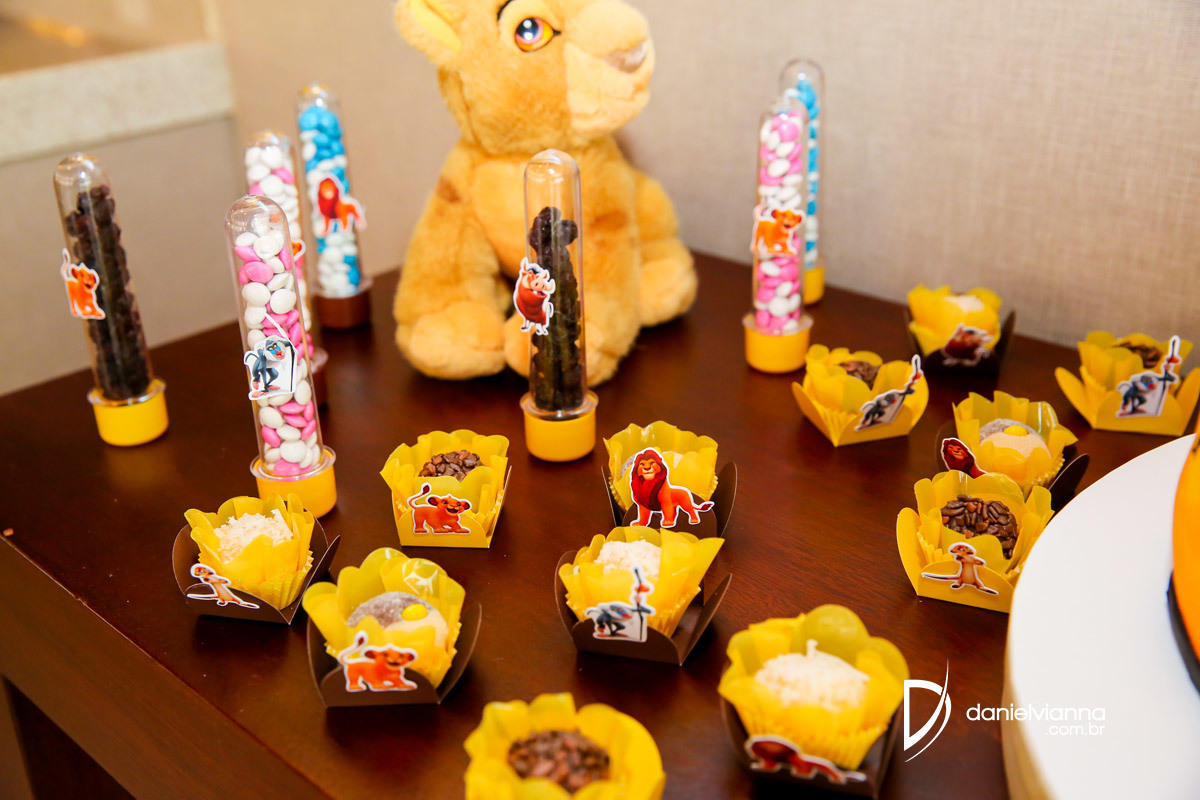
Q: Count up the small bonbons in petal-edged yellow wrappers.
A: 12